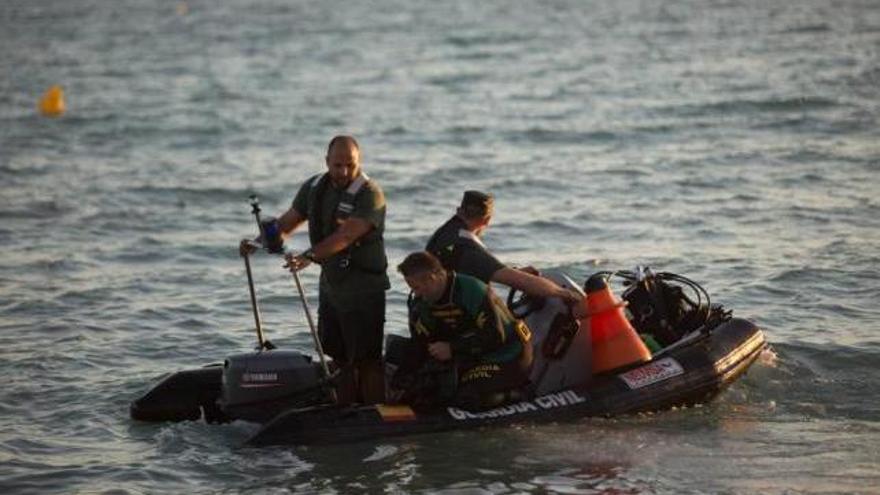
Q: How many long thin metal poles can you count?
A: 2